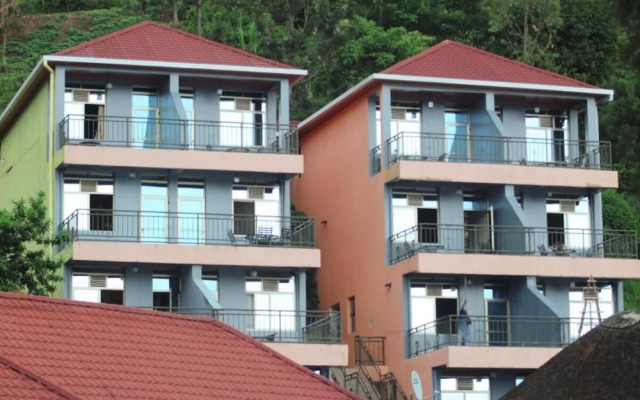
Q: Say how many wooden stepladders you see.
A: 1